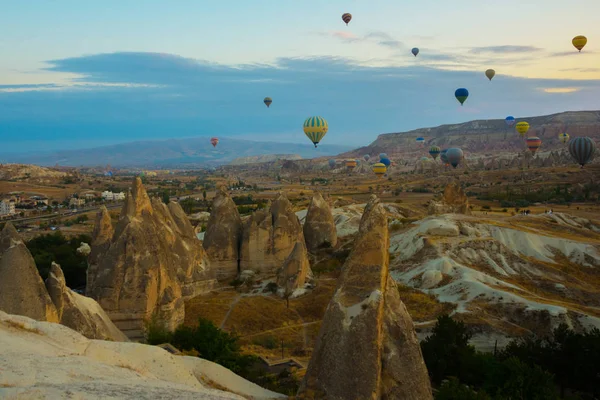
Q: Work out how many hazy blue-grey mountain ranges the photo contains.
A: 1